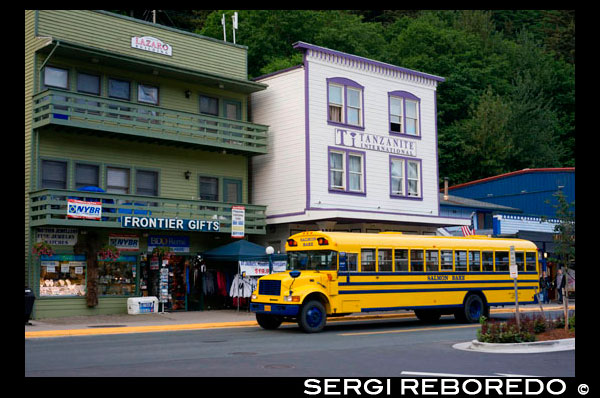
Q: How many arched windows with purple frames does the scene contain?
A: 2